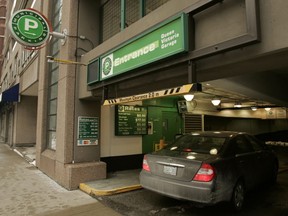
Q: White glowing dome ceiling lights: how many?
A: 5